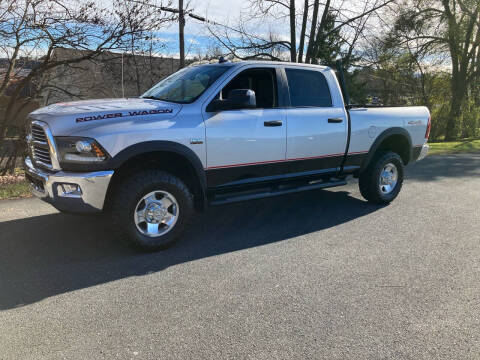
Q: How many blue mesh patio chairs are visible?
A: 0